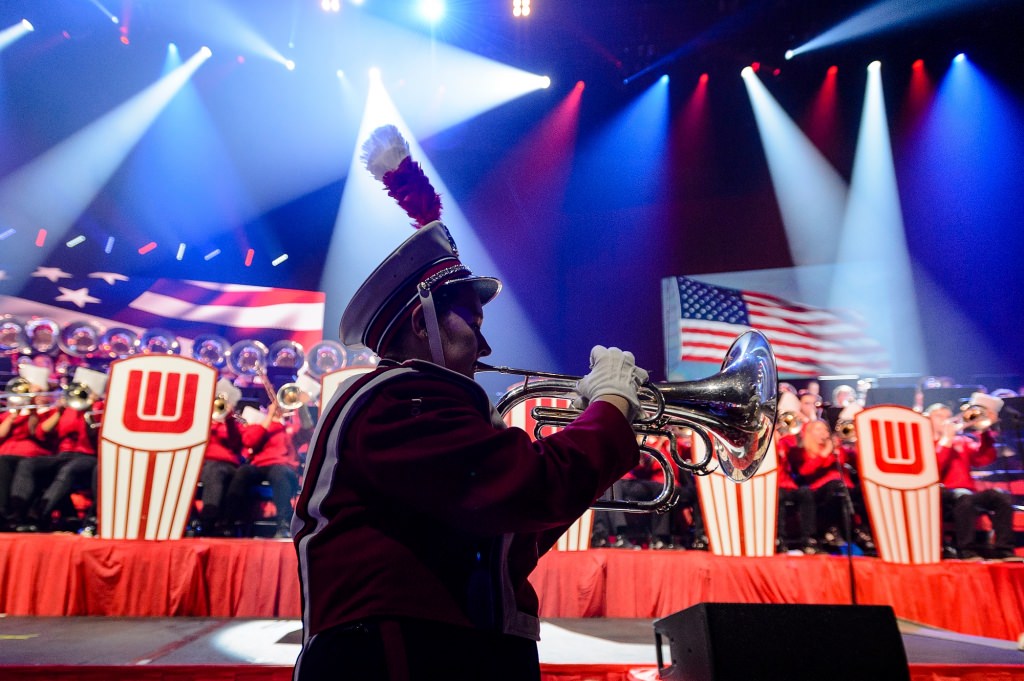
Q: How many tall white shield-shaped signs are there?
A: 5